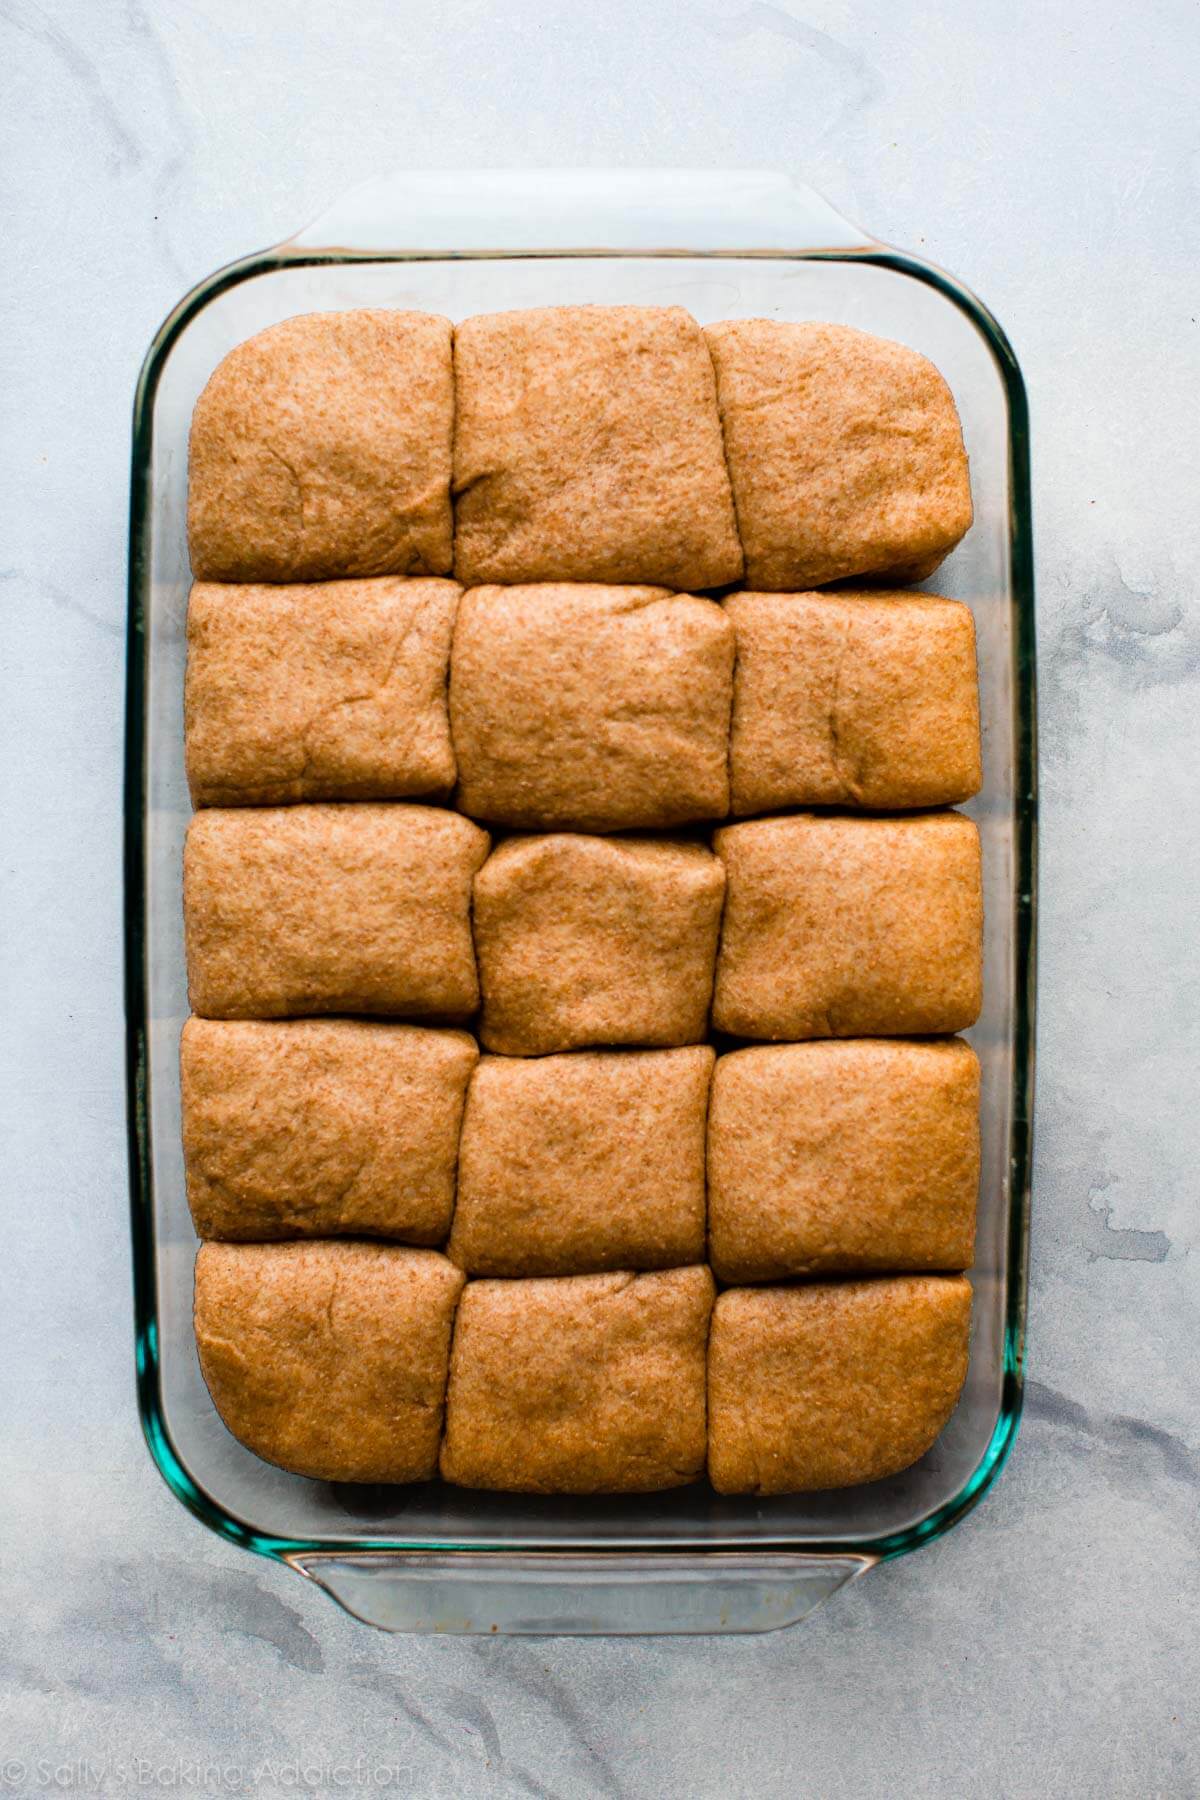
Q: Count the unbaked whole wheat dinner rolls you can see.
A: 15